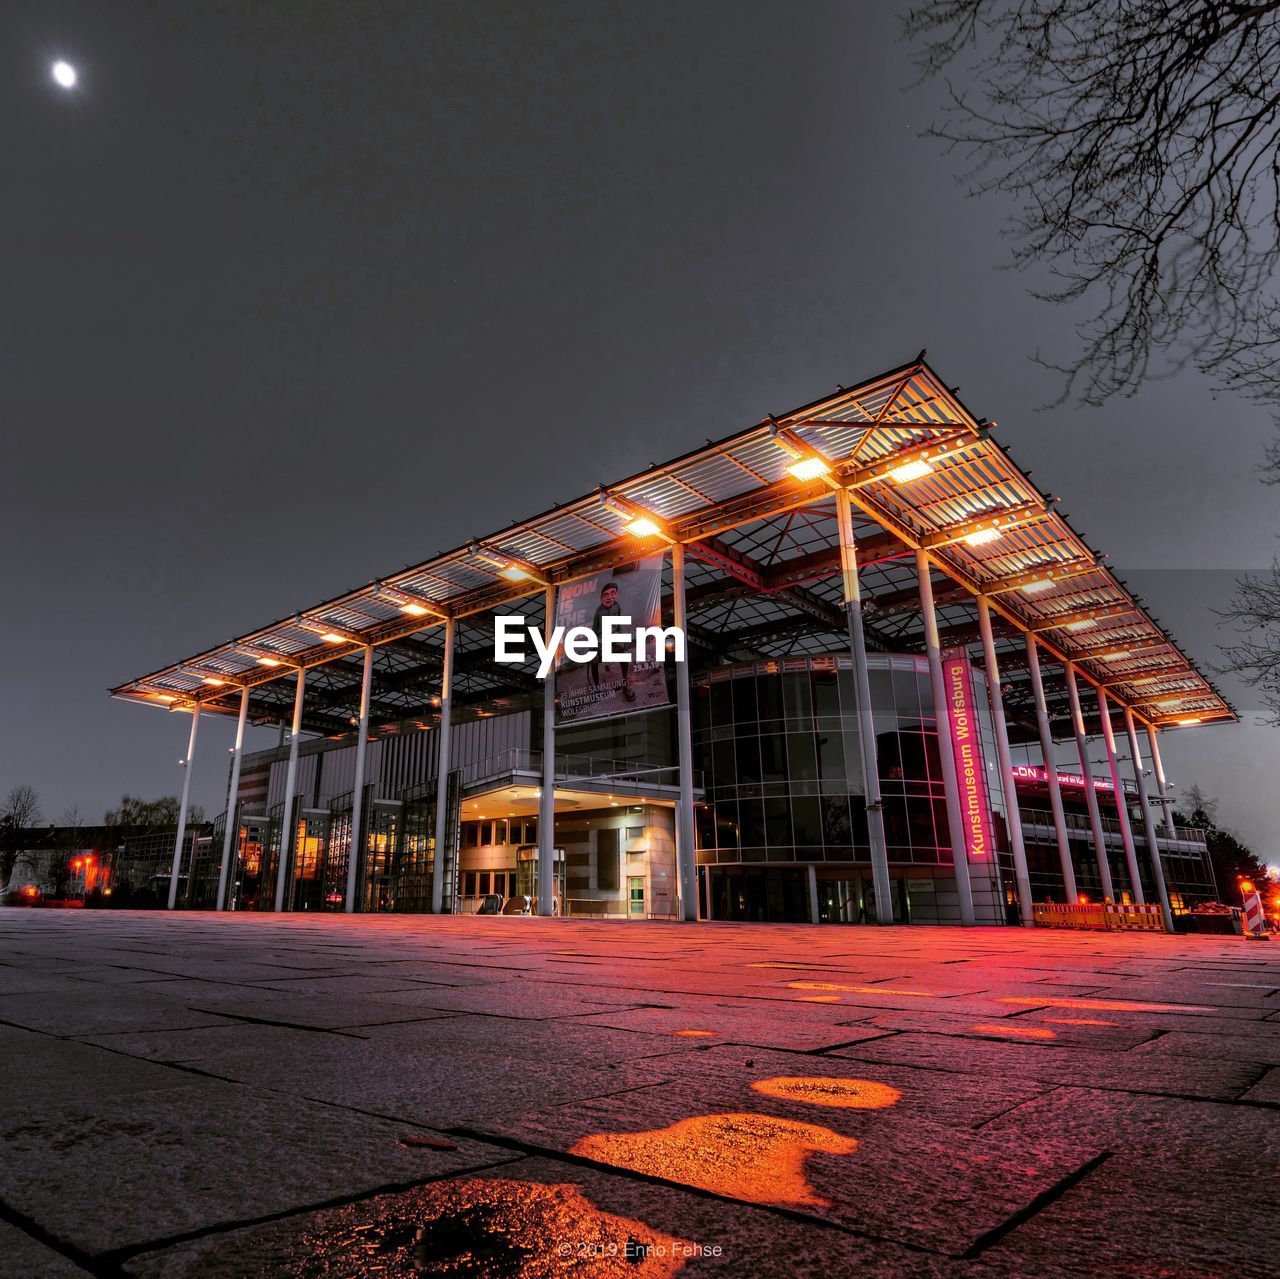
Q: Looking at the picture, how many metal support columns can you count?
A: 15